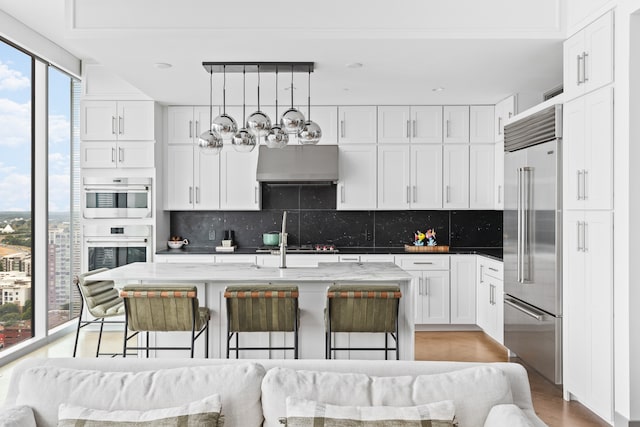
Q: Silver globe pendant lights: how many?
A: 7